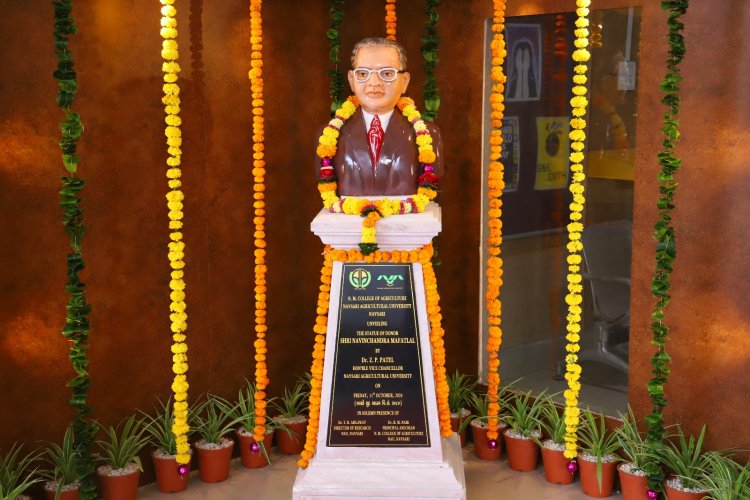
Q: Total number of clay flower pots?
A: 13